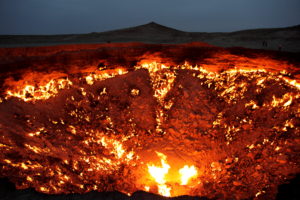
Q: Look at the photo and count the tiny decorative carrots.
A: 0